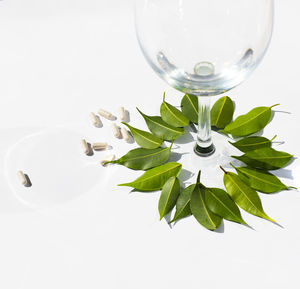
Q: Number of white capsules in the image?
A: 9